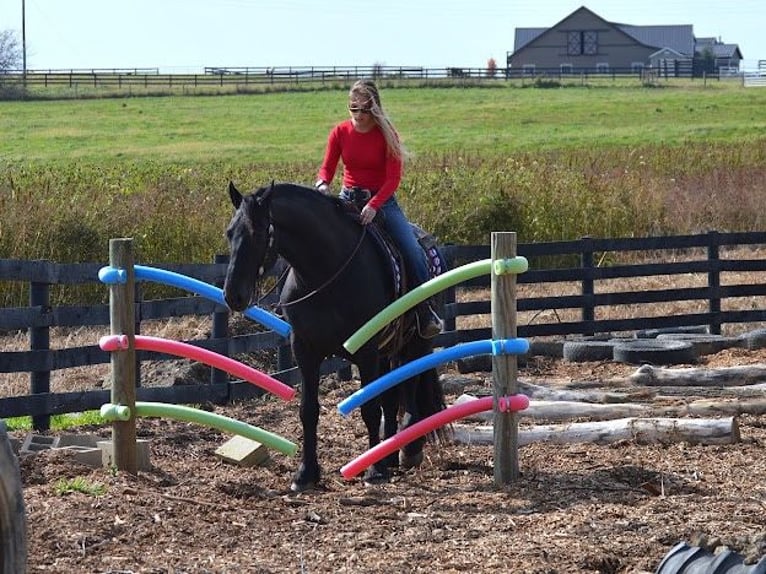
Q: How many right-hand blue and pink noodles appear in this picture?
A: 2